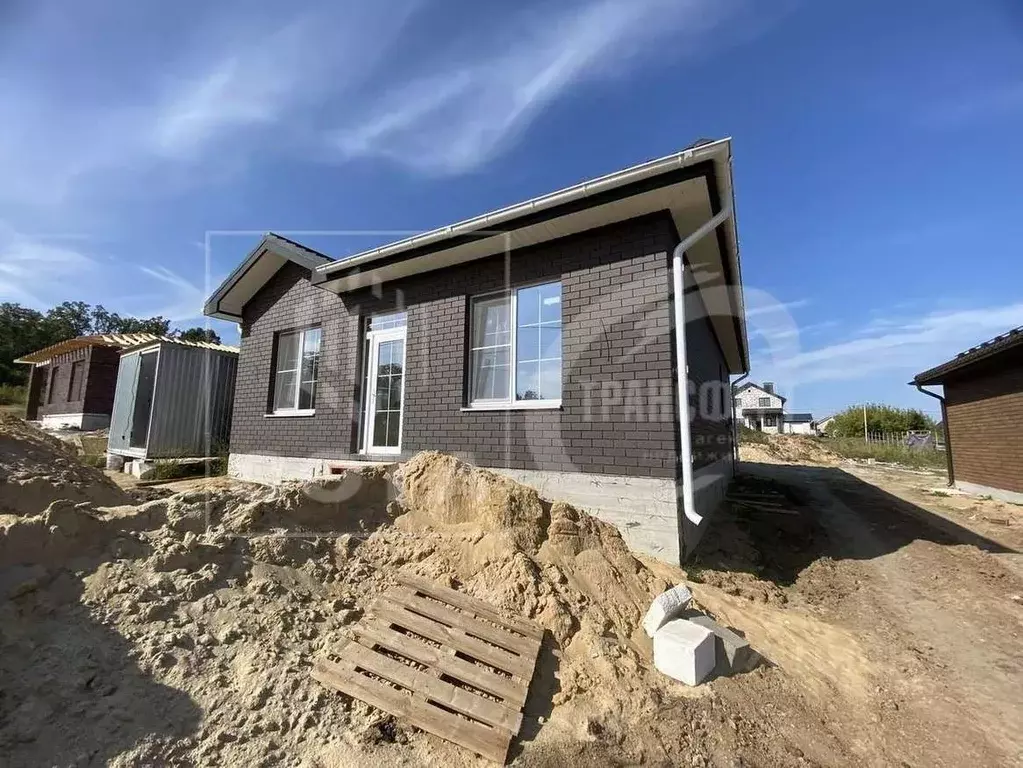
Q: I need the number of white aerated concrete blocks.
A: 2